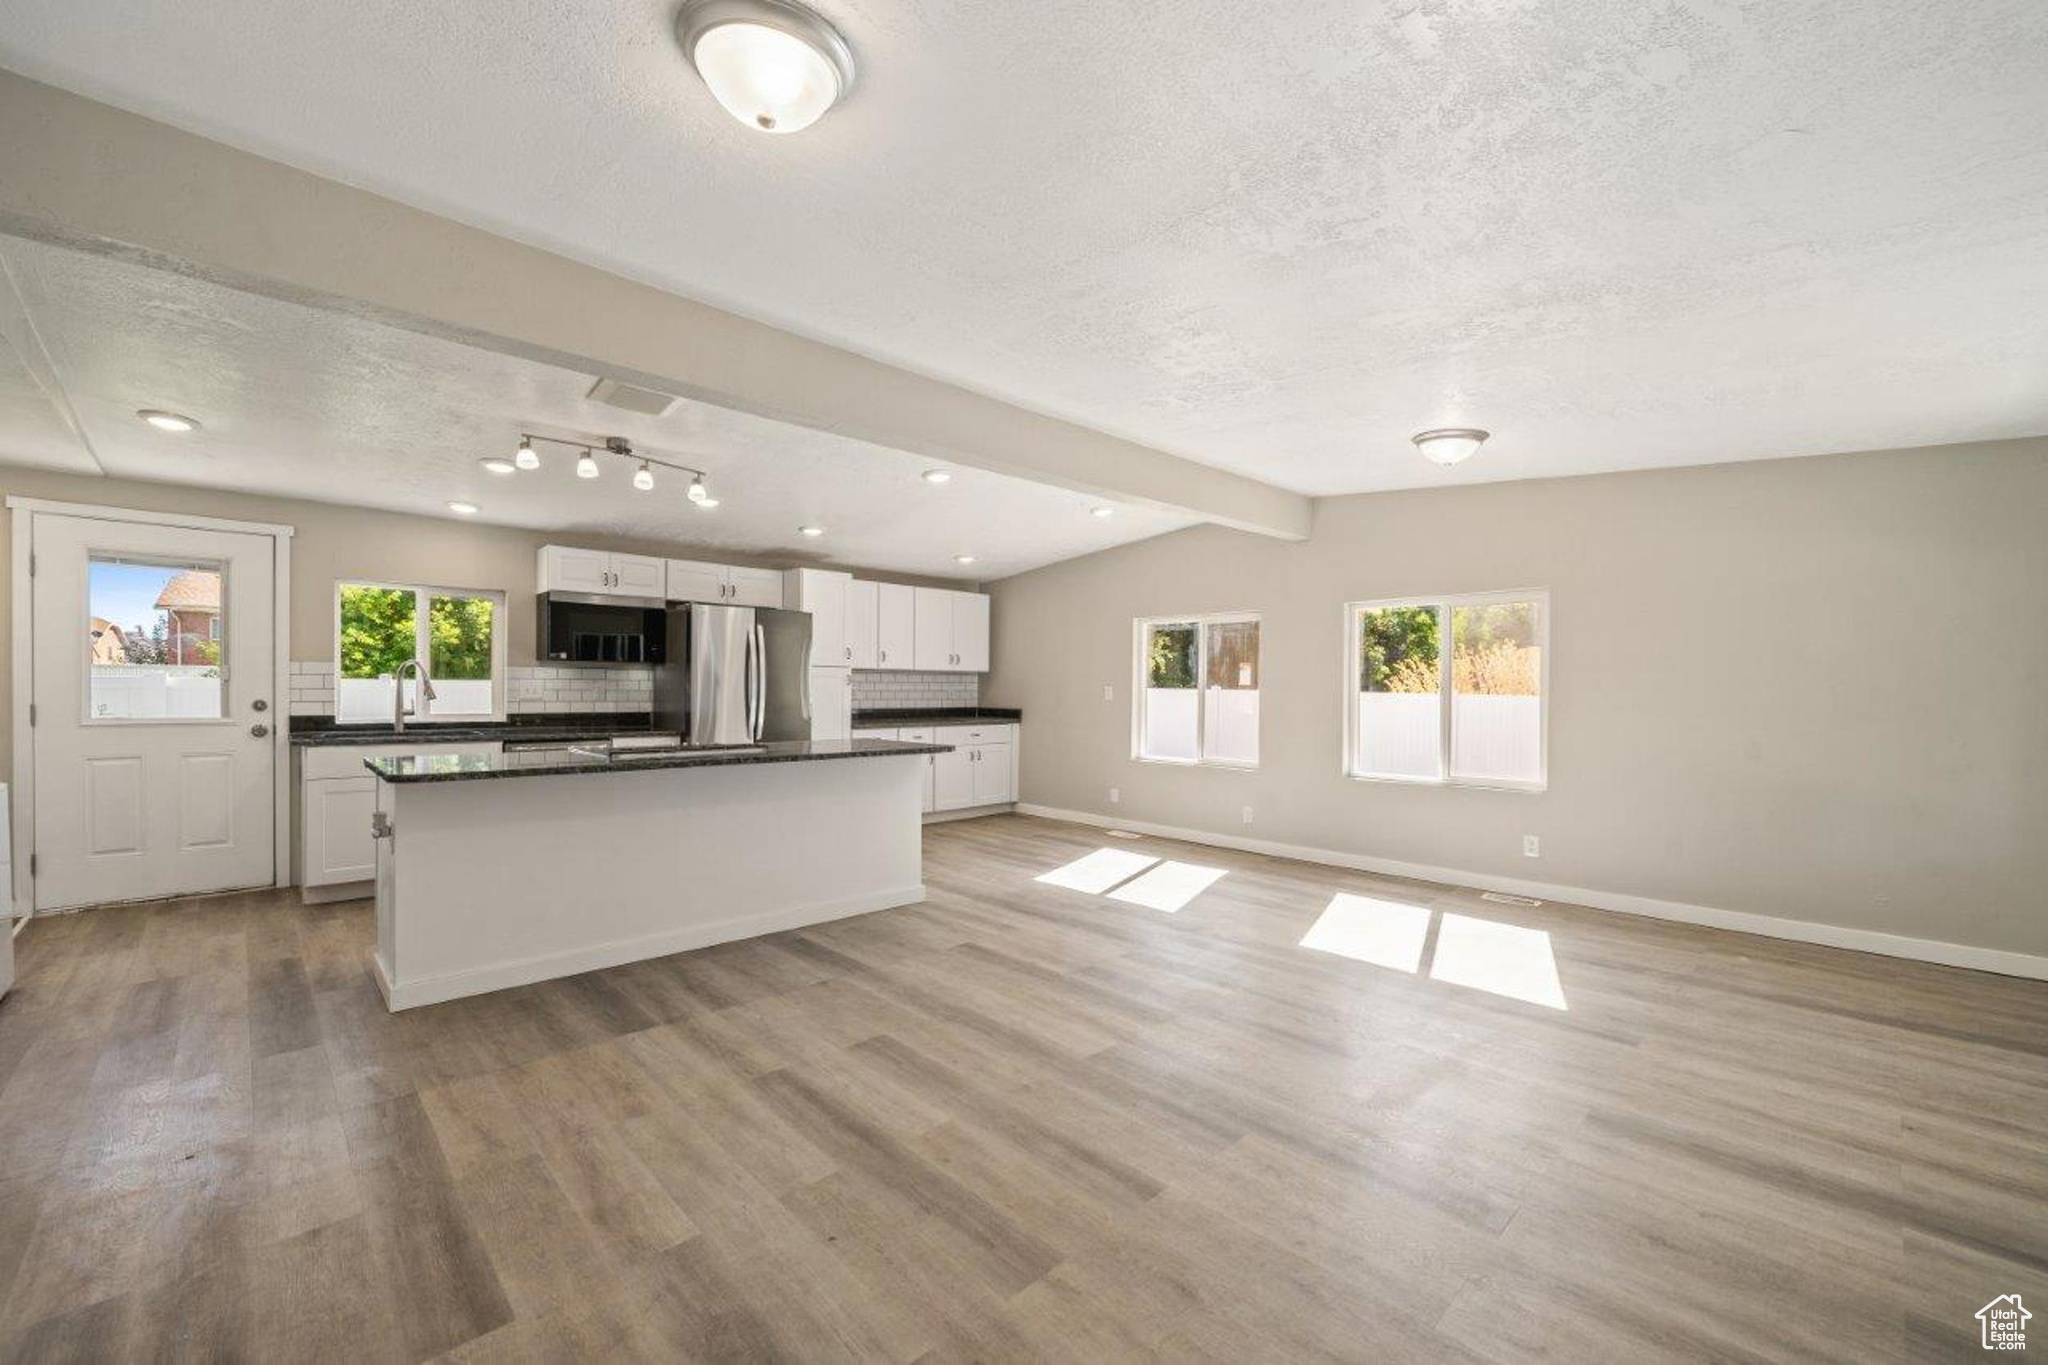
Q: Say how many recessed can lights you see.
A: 8